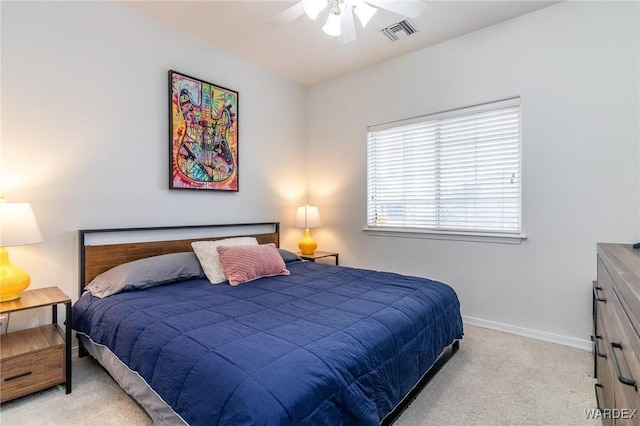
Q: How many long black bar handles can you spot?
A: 5